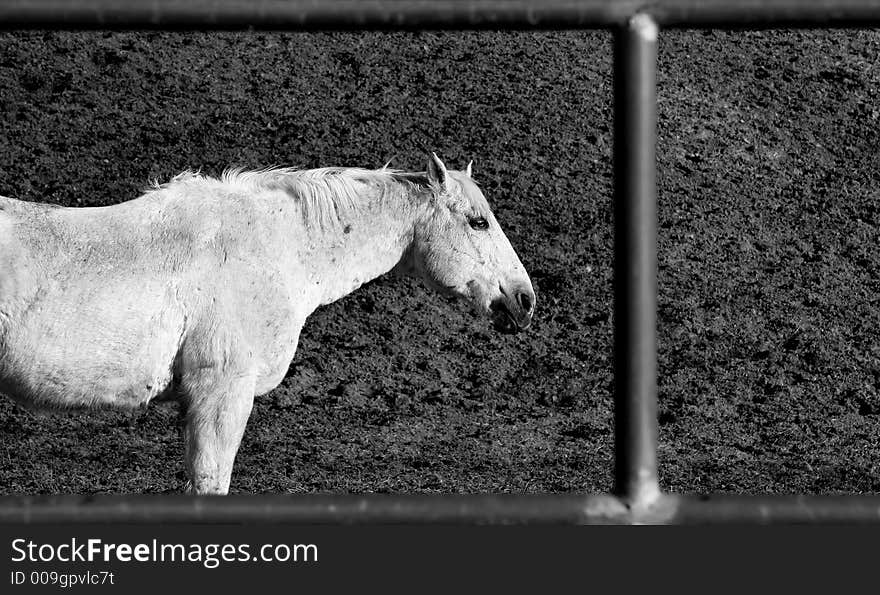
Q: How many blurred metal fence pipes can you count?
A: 3